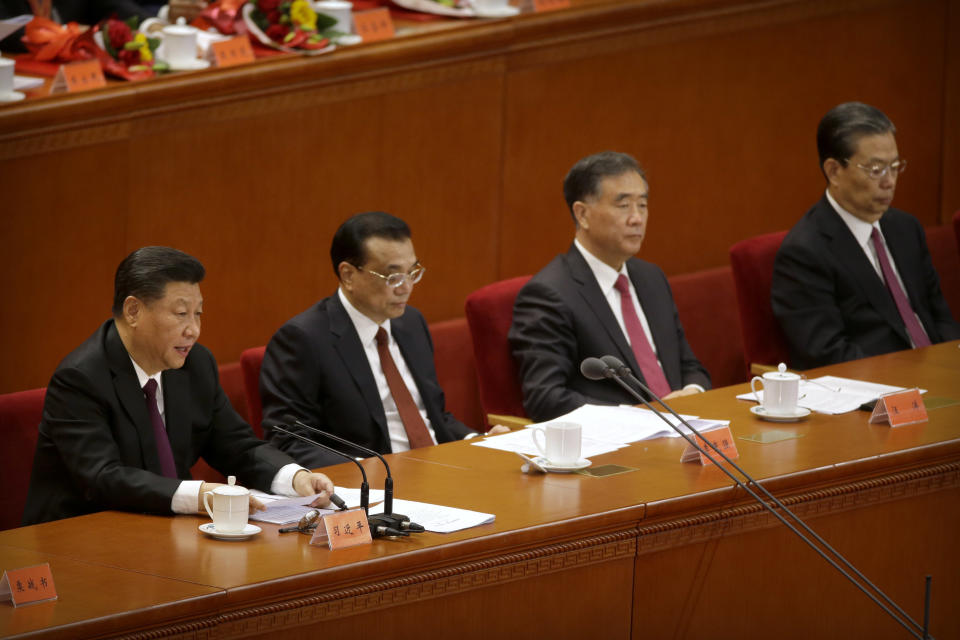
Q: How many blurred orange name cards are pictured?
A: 4